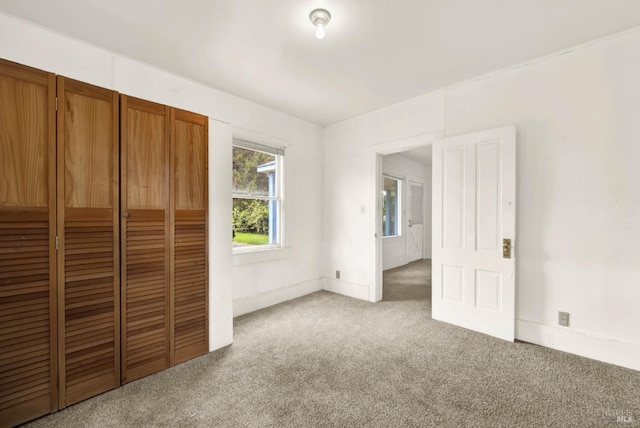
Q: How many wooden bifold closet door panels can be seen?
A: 4